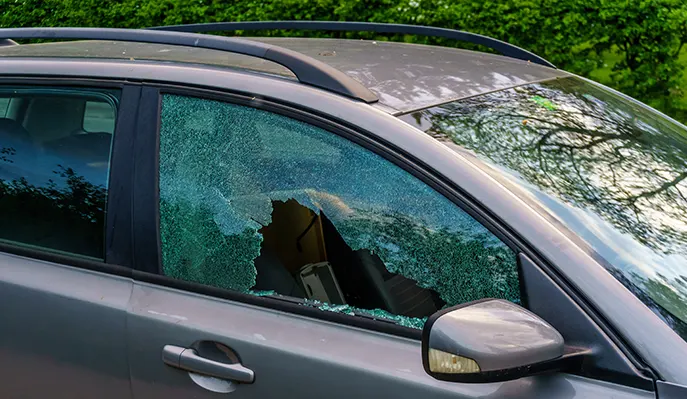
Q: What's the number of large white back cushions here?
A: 0